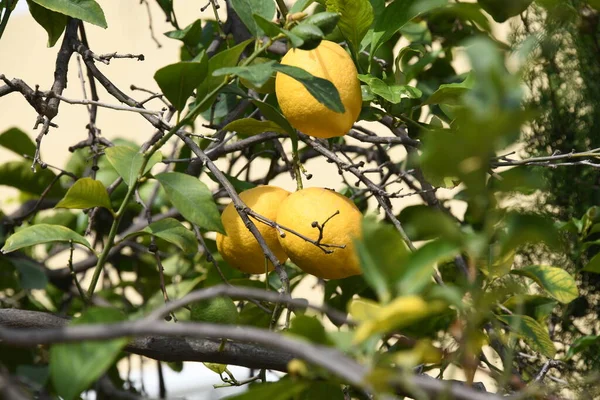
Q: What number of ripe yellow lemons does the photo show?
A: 3